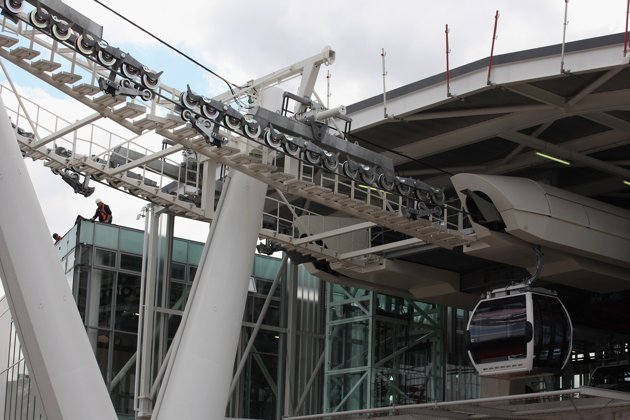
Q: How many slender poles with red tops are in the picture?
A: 3